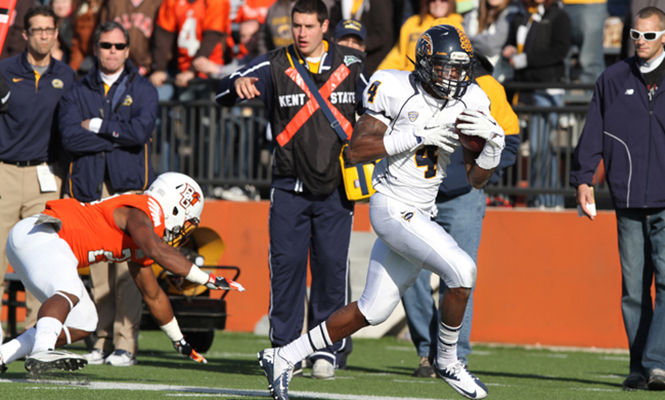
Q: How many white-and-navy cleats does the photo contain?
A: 2